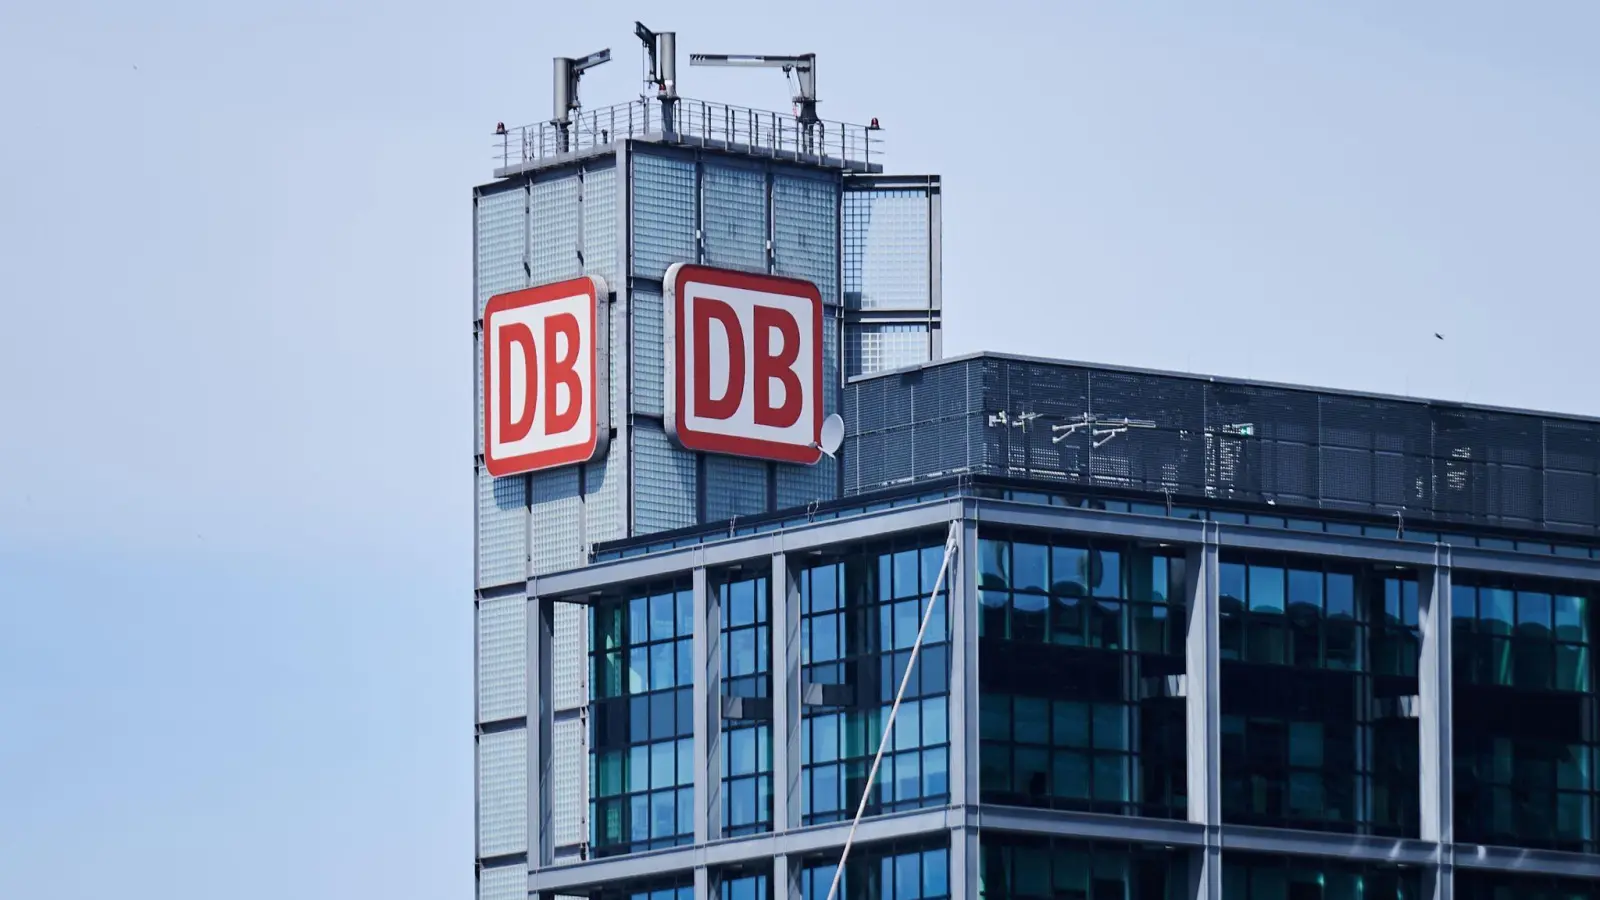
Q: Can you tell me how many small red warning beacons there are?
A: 3